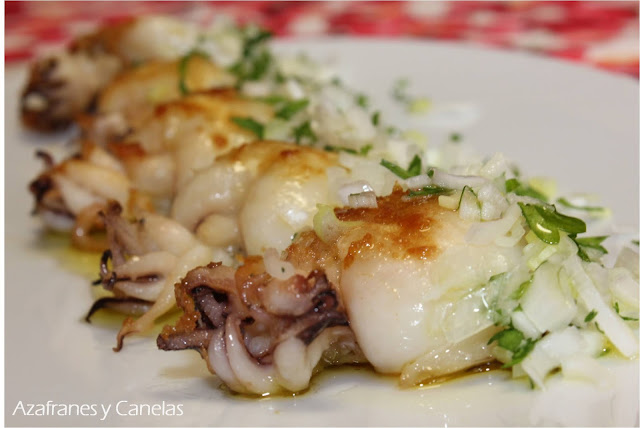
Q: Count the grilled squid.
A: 5